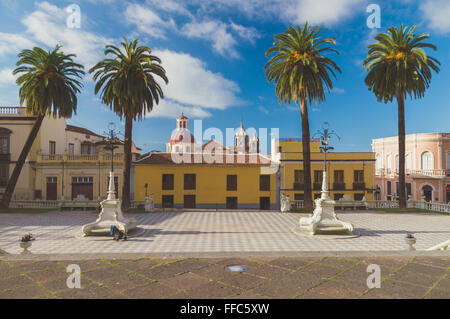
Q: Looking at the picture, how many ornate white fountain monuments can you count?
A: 2